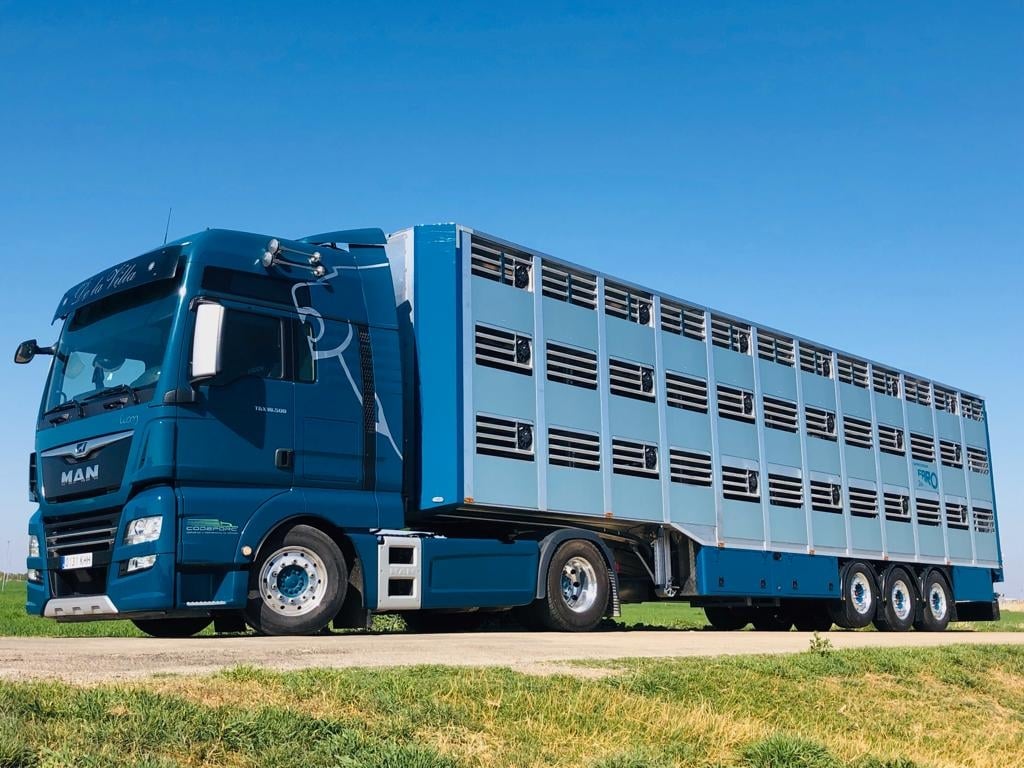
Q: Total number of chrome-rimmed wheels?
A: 5